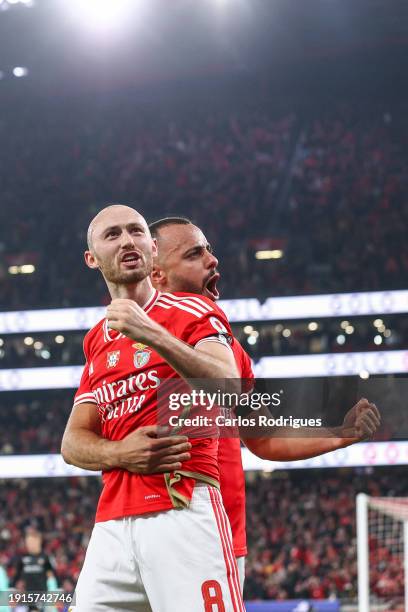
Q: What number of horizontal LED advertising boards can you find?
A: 3